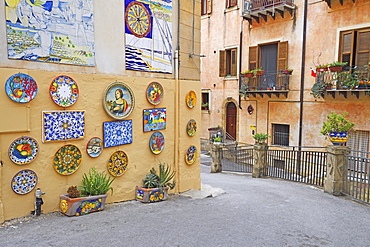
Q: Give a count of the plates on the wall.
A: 13